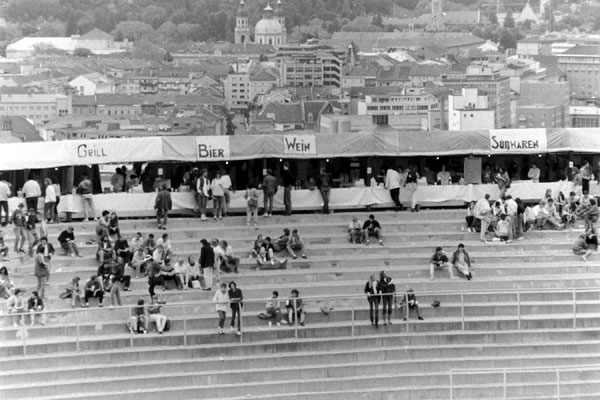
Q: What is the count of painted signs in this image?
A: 4